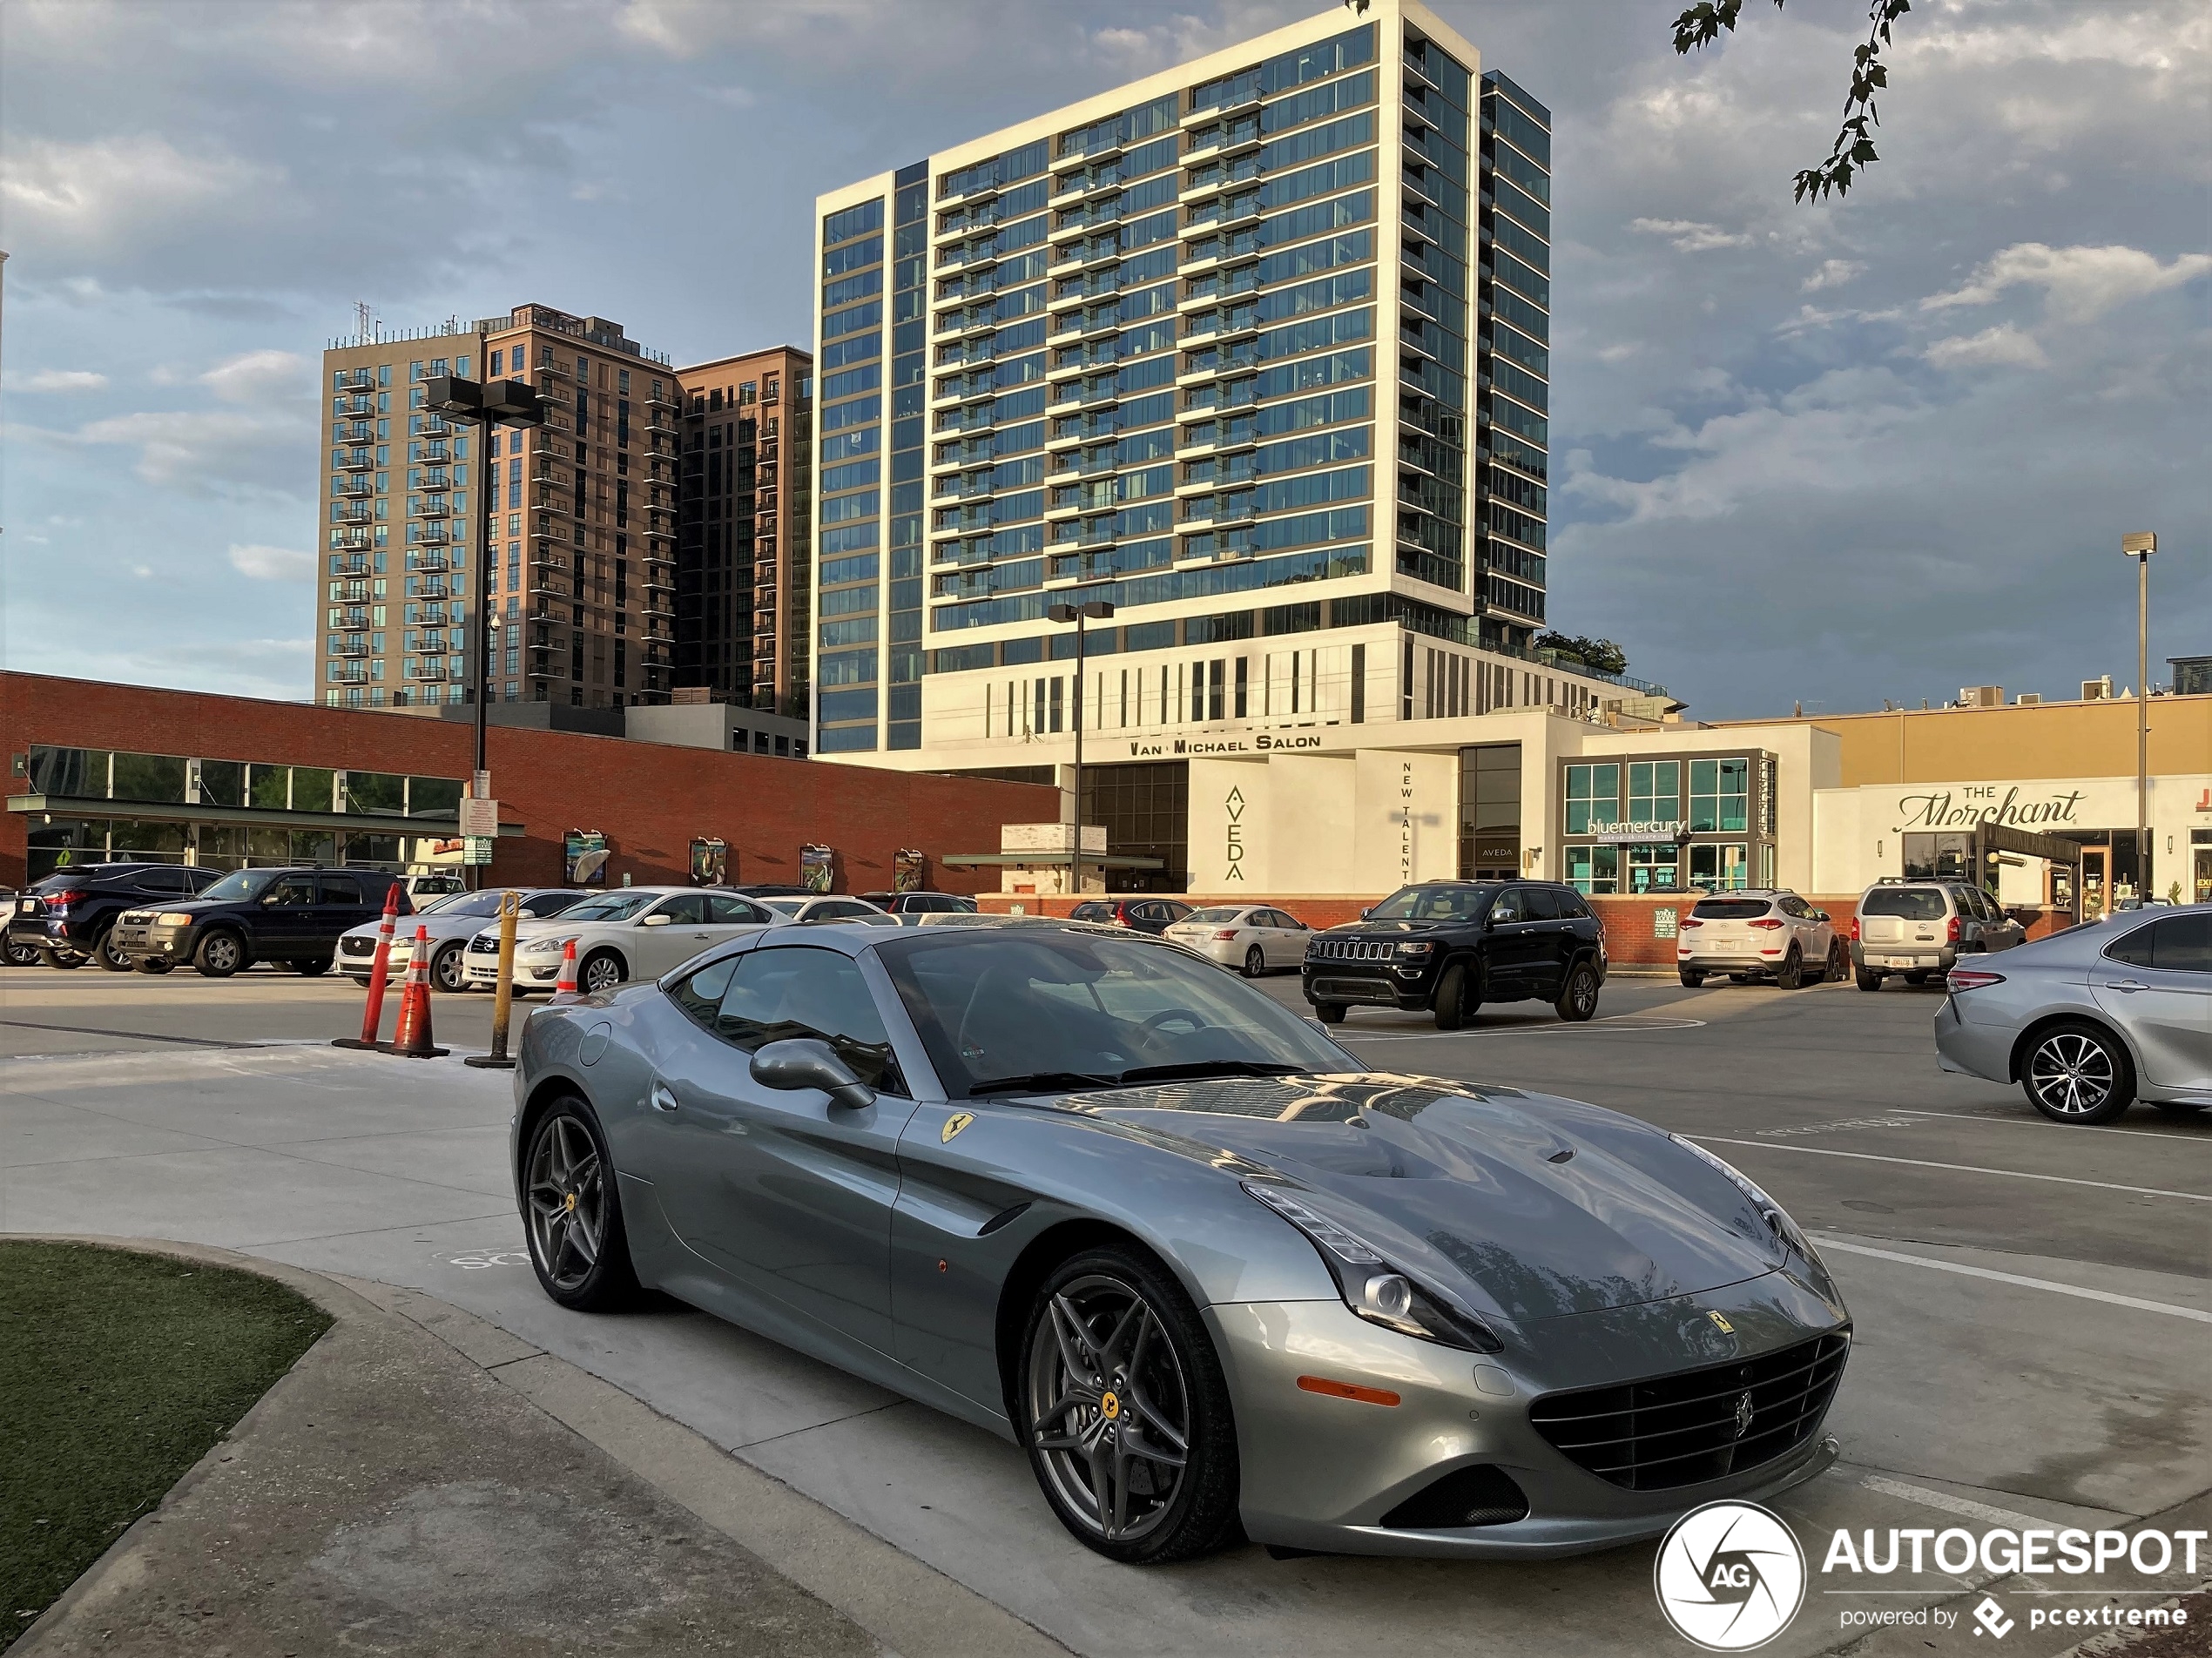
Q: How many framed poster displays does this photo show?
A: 4